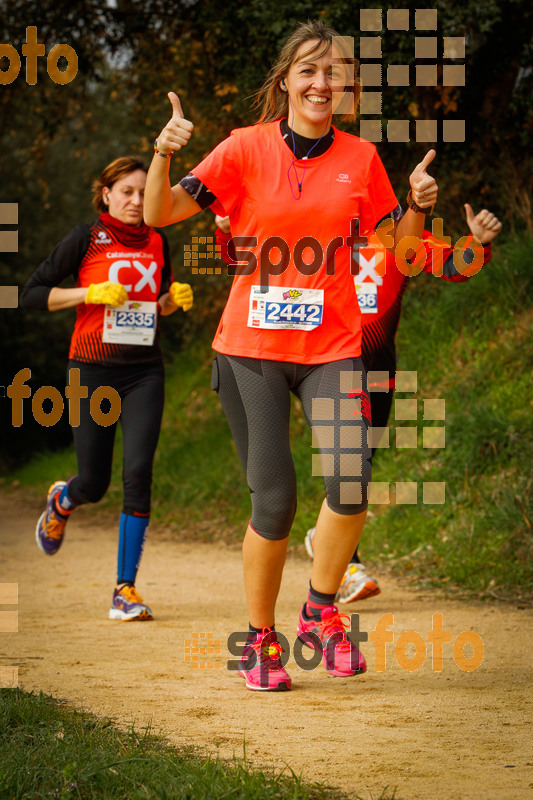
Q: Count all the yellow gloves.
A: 2